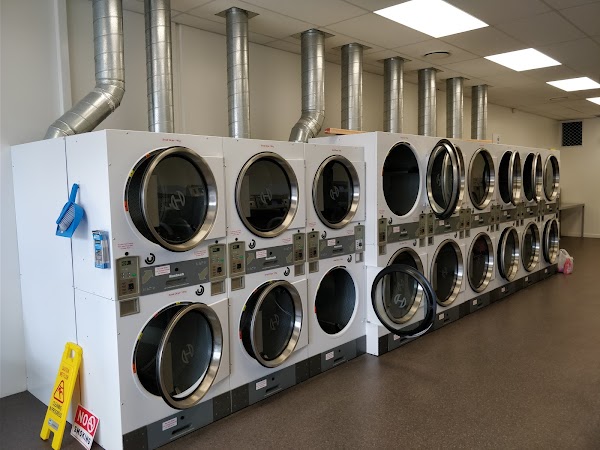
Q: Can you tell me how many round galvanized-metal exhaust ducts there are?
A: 9